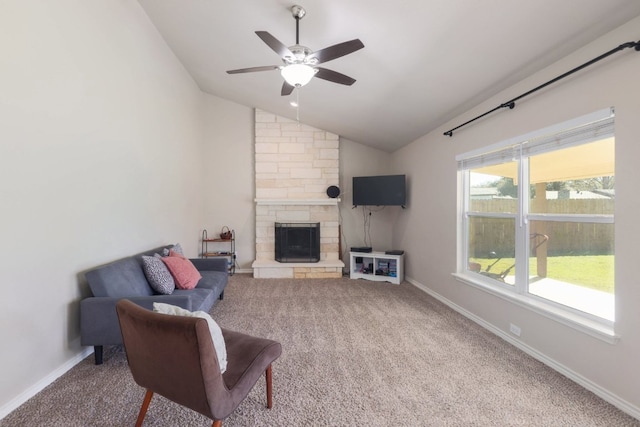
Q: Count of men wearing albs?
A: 0